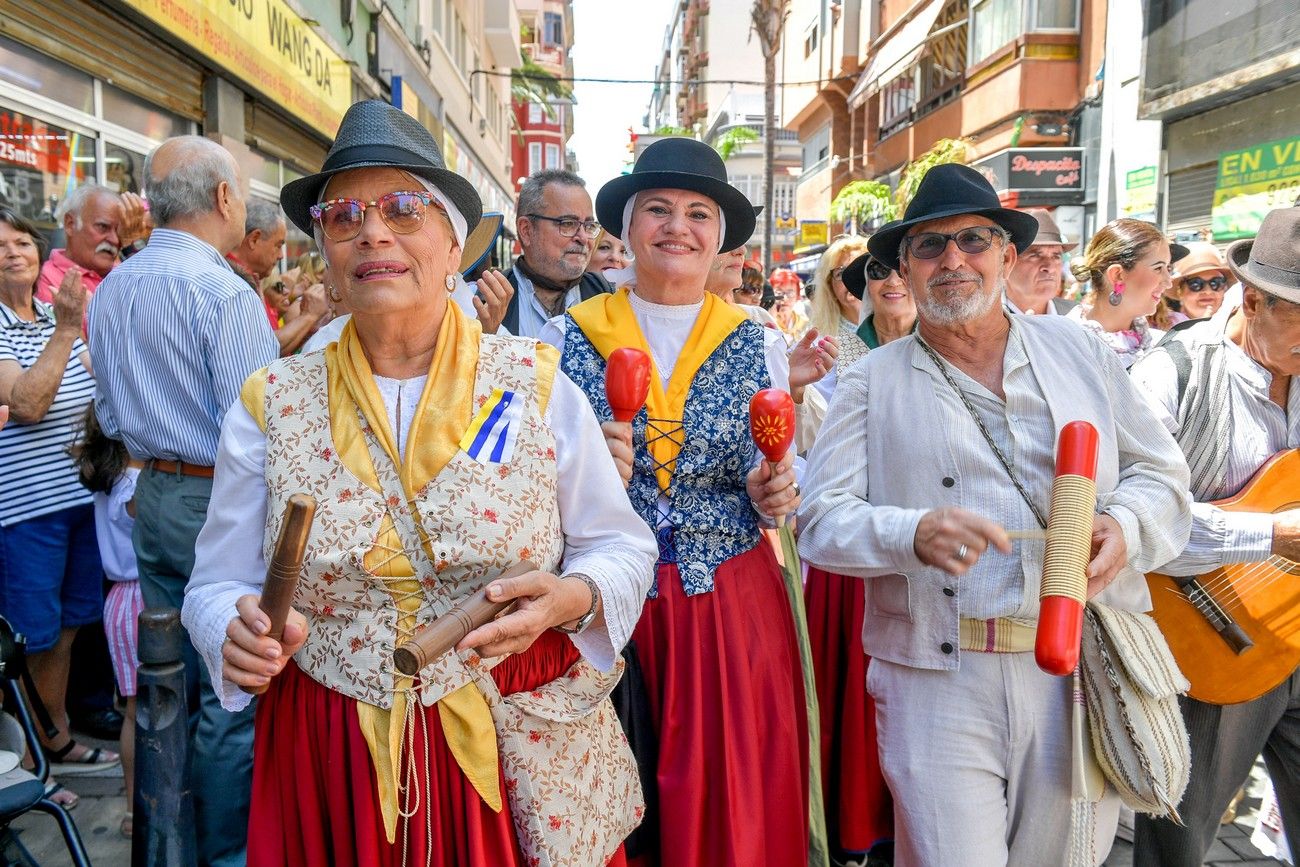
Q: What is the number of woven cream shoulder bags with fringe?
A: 1